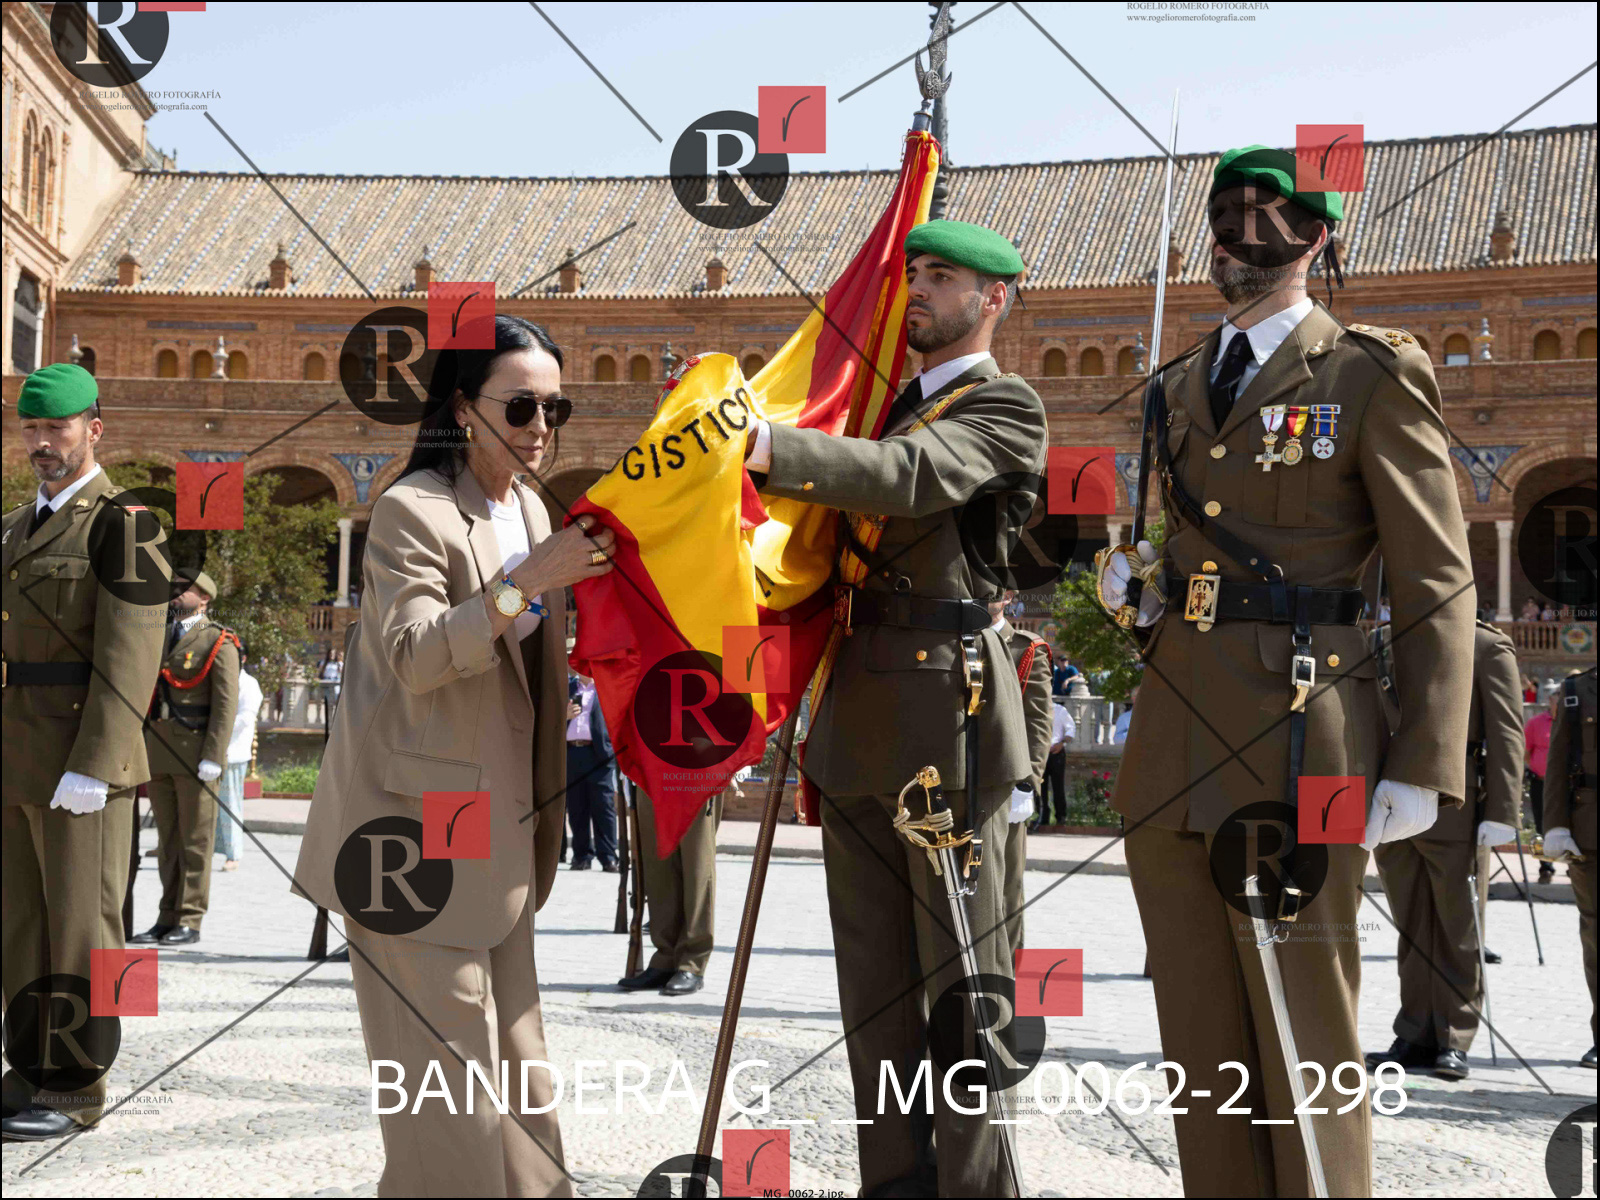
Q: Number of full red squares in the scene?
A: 11